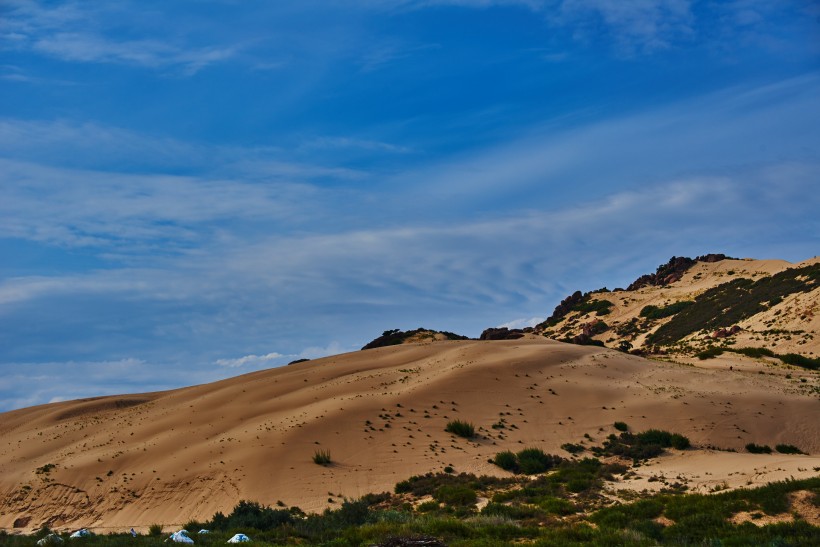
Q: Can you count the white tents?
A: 5